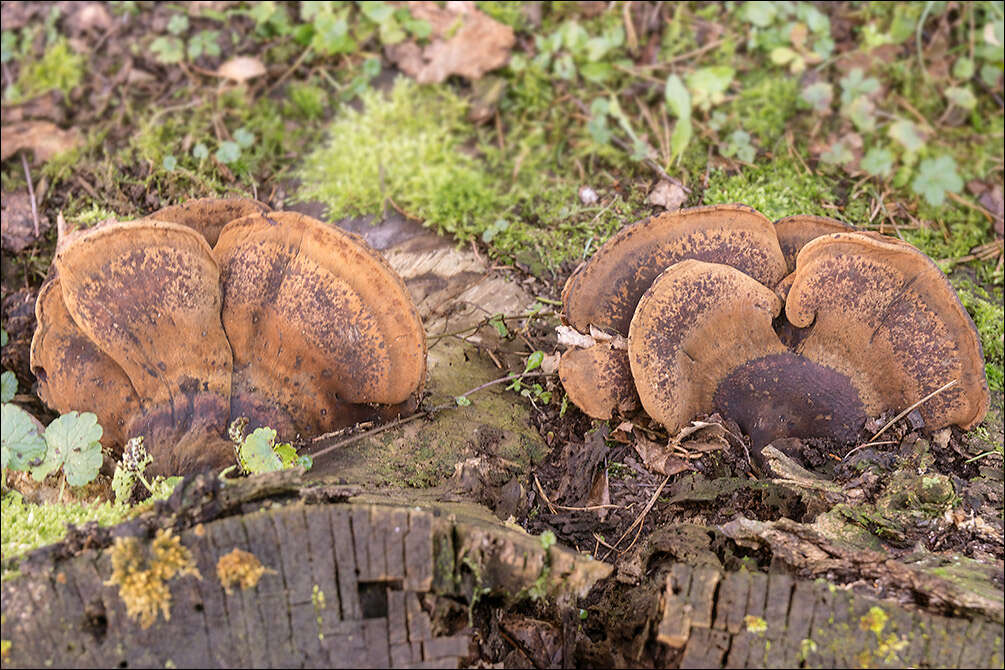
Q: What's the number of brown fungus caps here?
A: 9